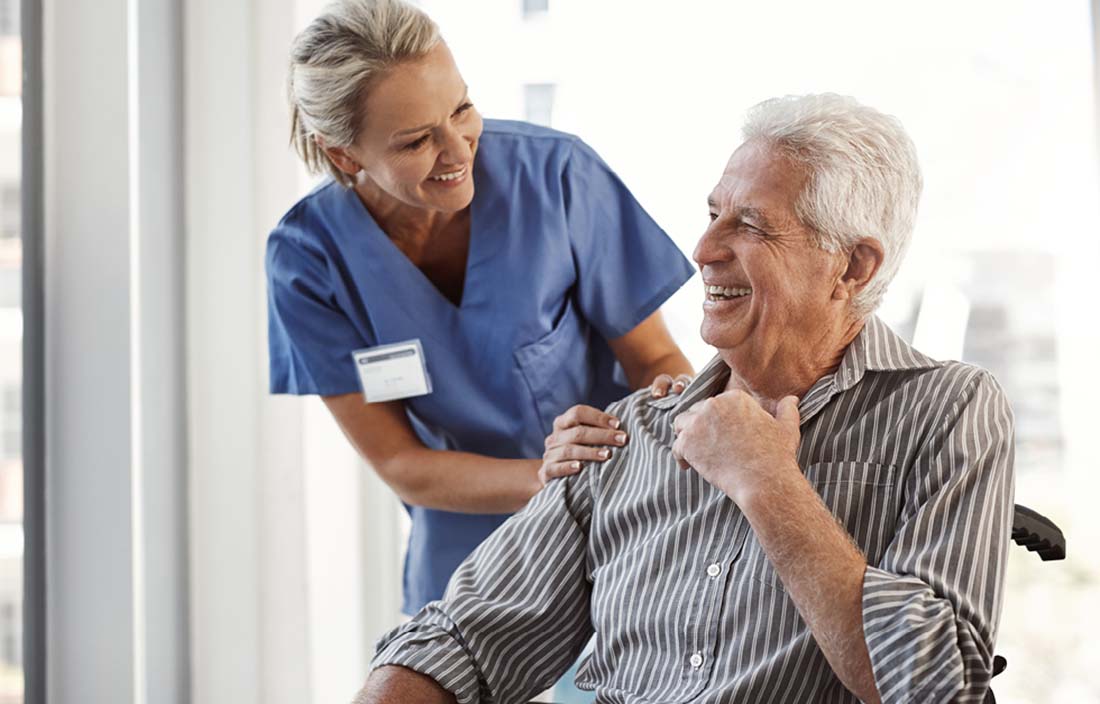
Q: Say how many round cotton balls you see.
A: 0